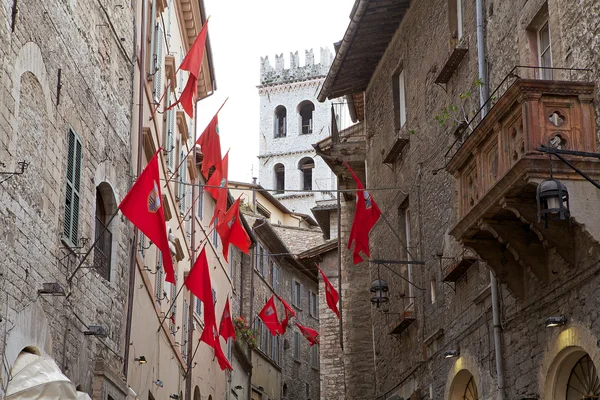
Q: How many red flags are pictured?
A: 13